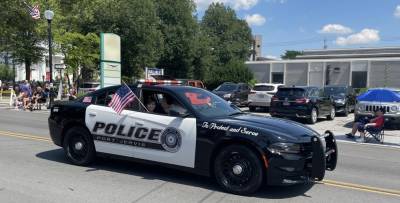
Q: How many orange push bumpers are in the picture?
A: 0